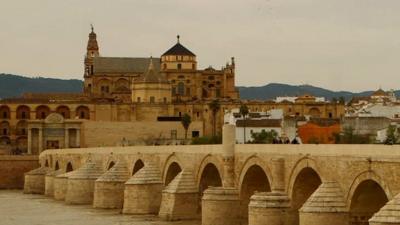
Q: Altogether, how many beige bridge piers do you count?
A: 11